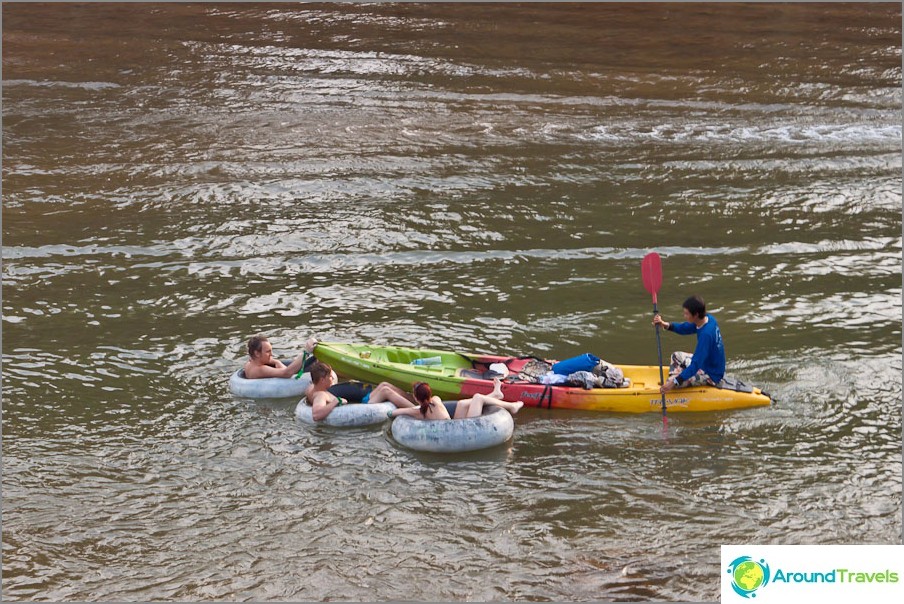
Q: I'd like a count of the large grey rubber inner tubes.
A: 3